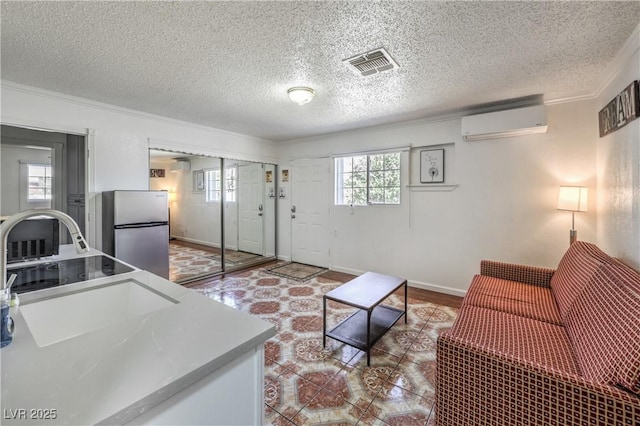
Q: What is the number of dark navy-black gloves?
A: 0